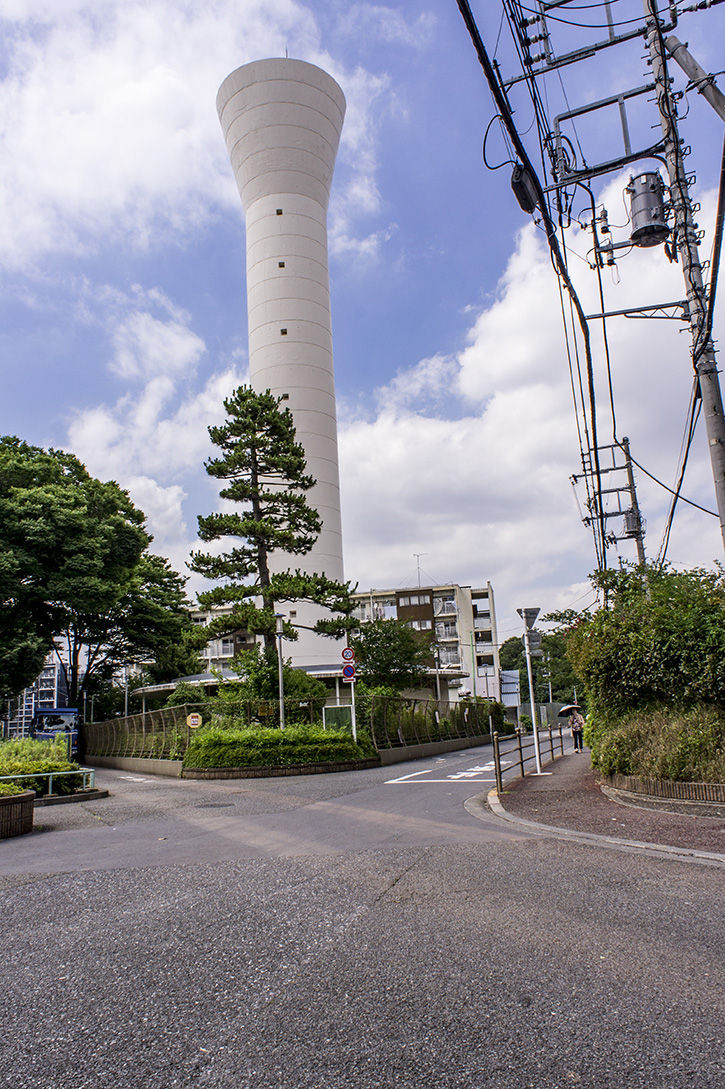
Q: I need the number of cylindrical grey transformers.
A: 2